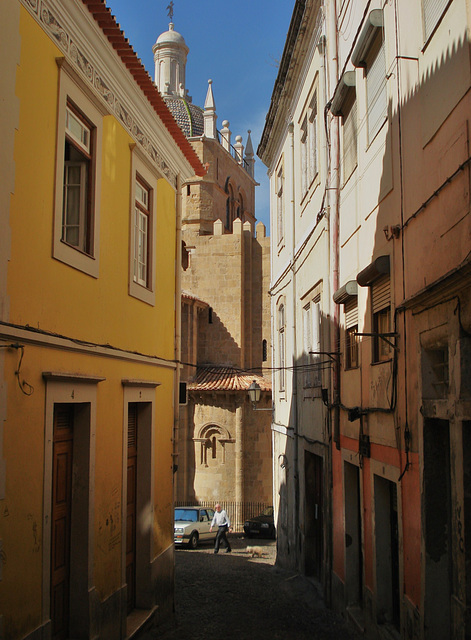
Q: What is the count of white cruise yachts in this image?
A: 0